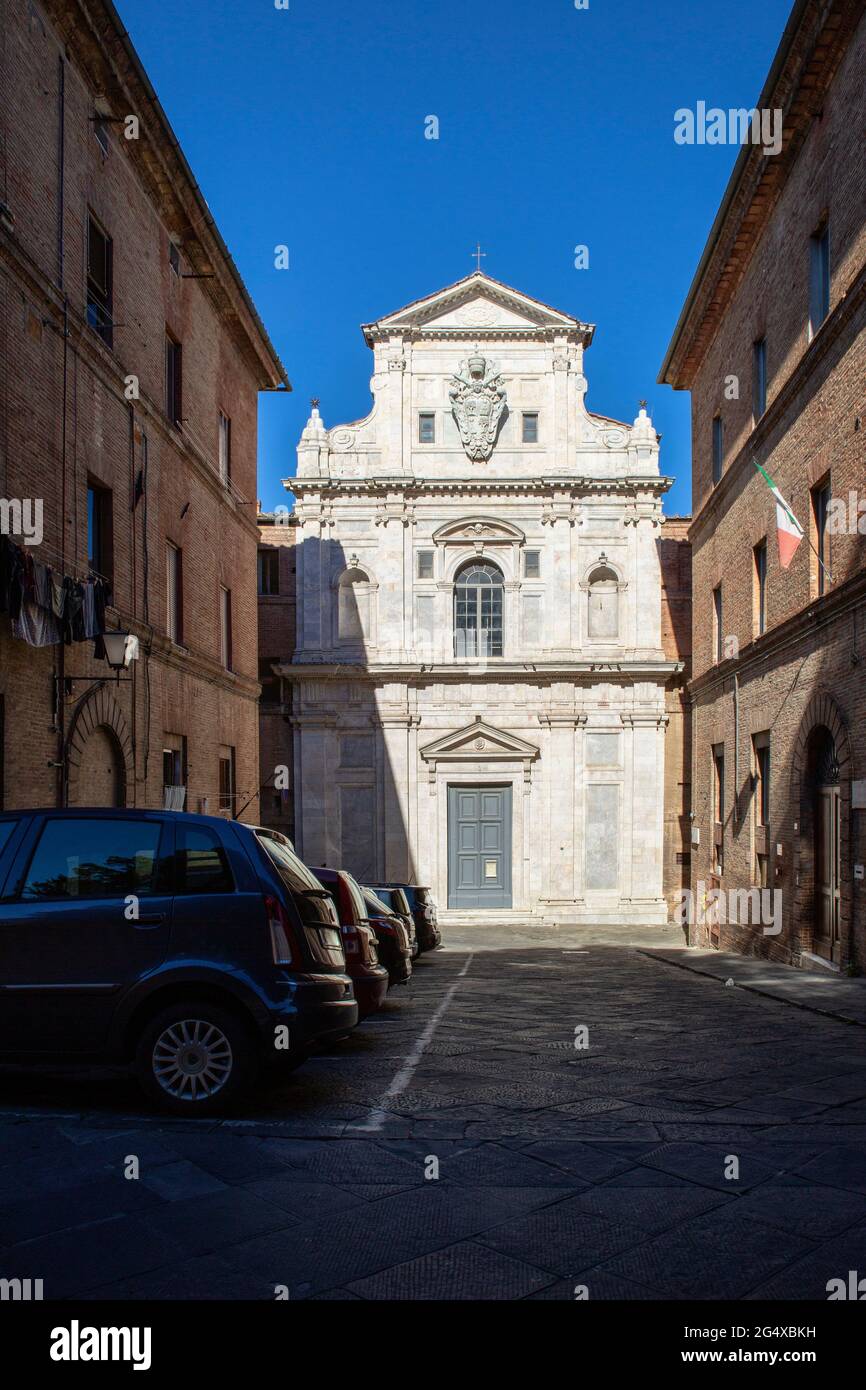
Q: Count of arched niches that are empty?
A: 2